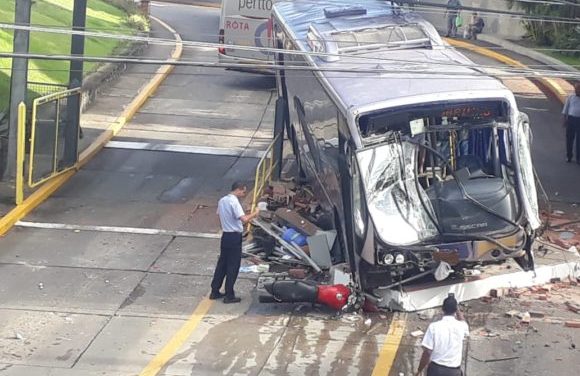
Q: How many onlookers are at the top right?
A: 2